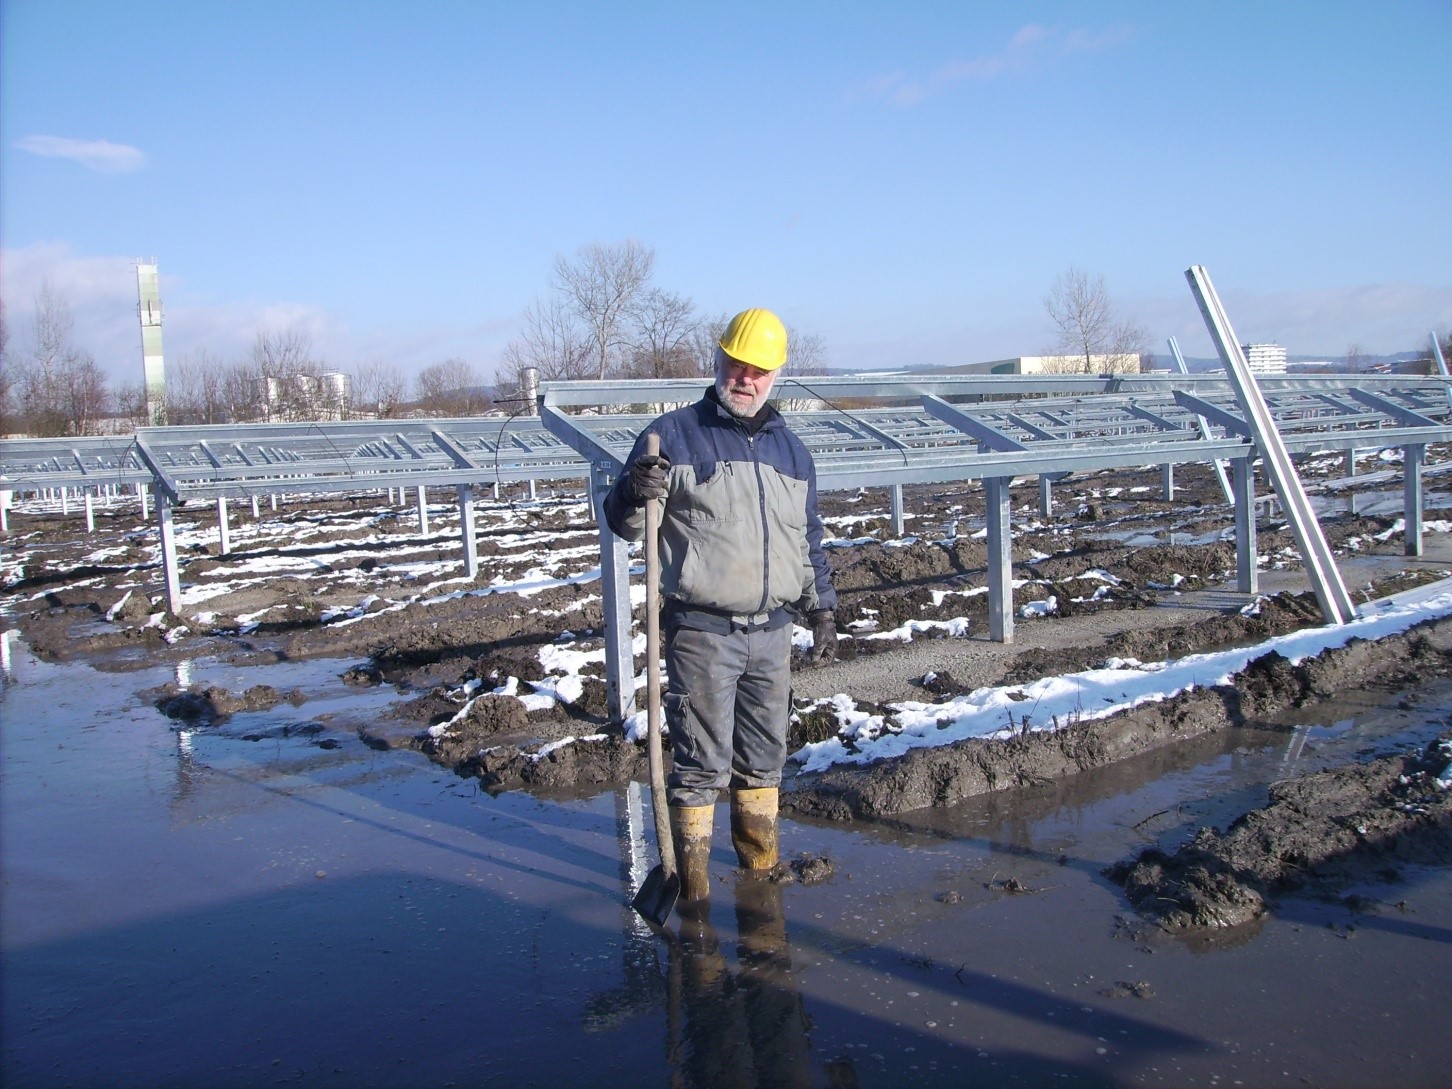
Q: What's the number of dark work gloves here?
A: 2